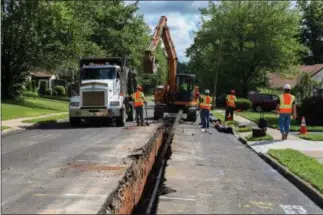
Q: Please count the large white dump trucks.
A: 1